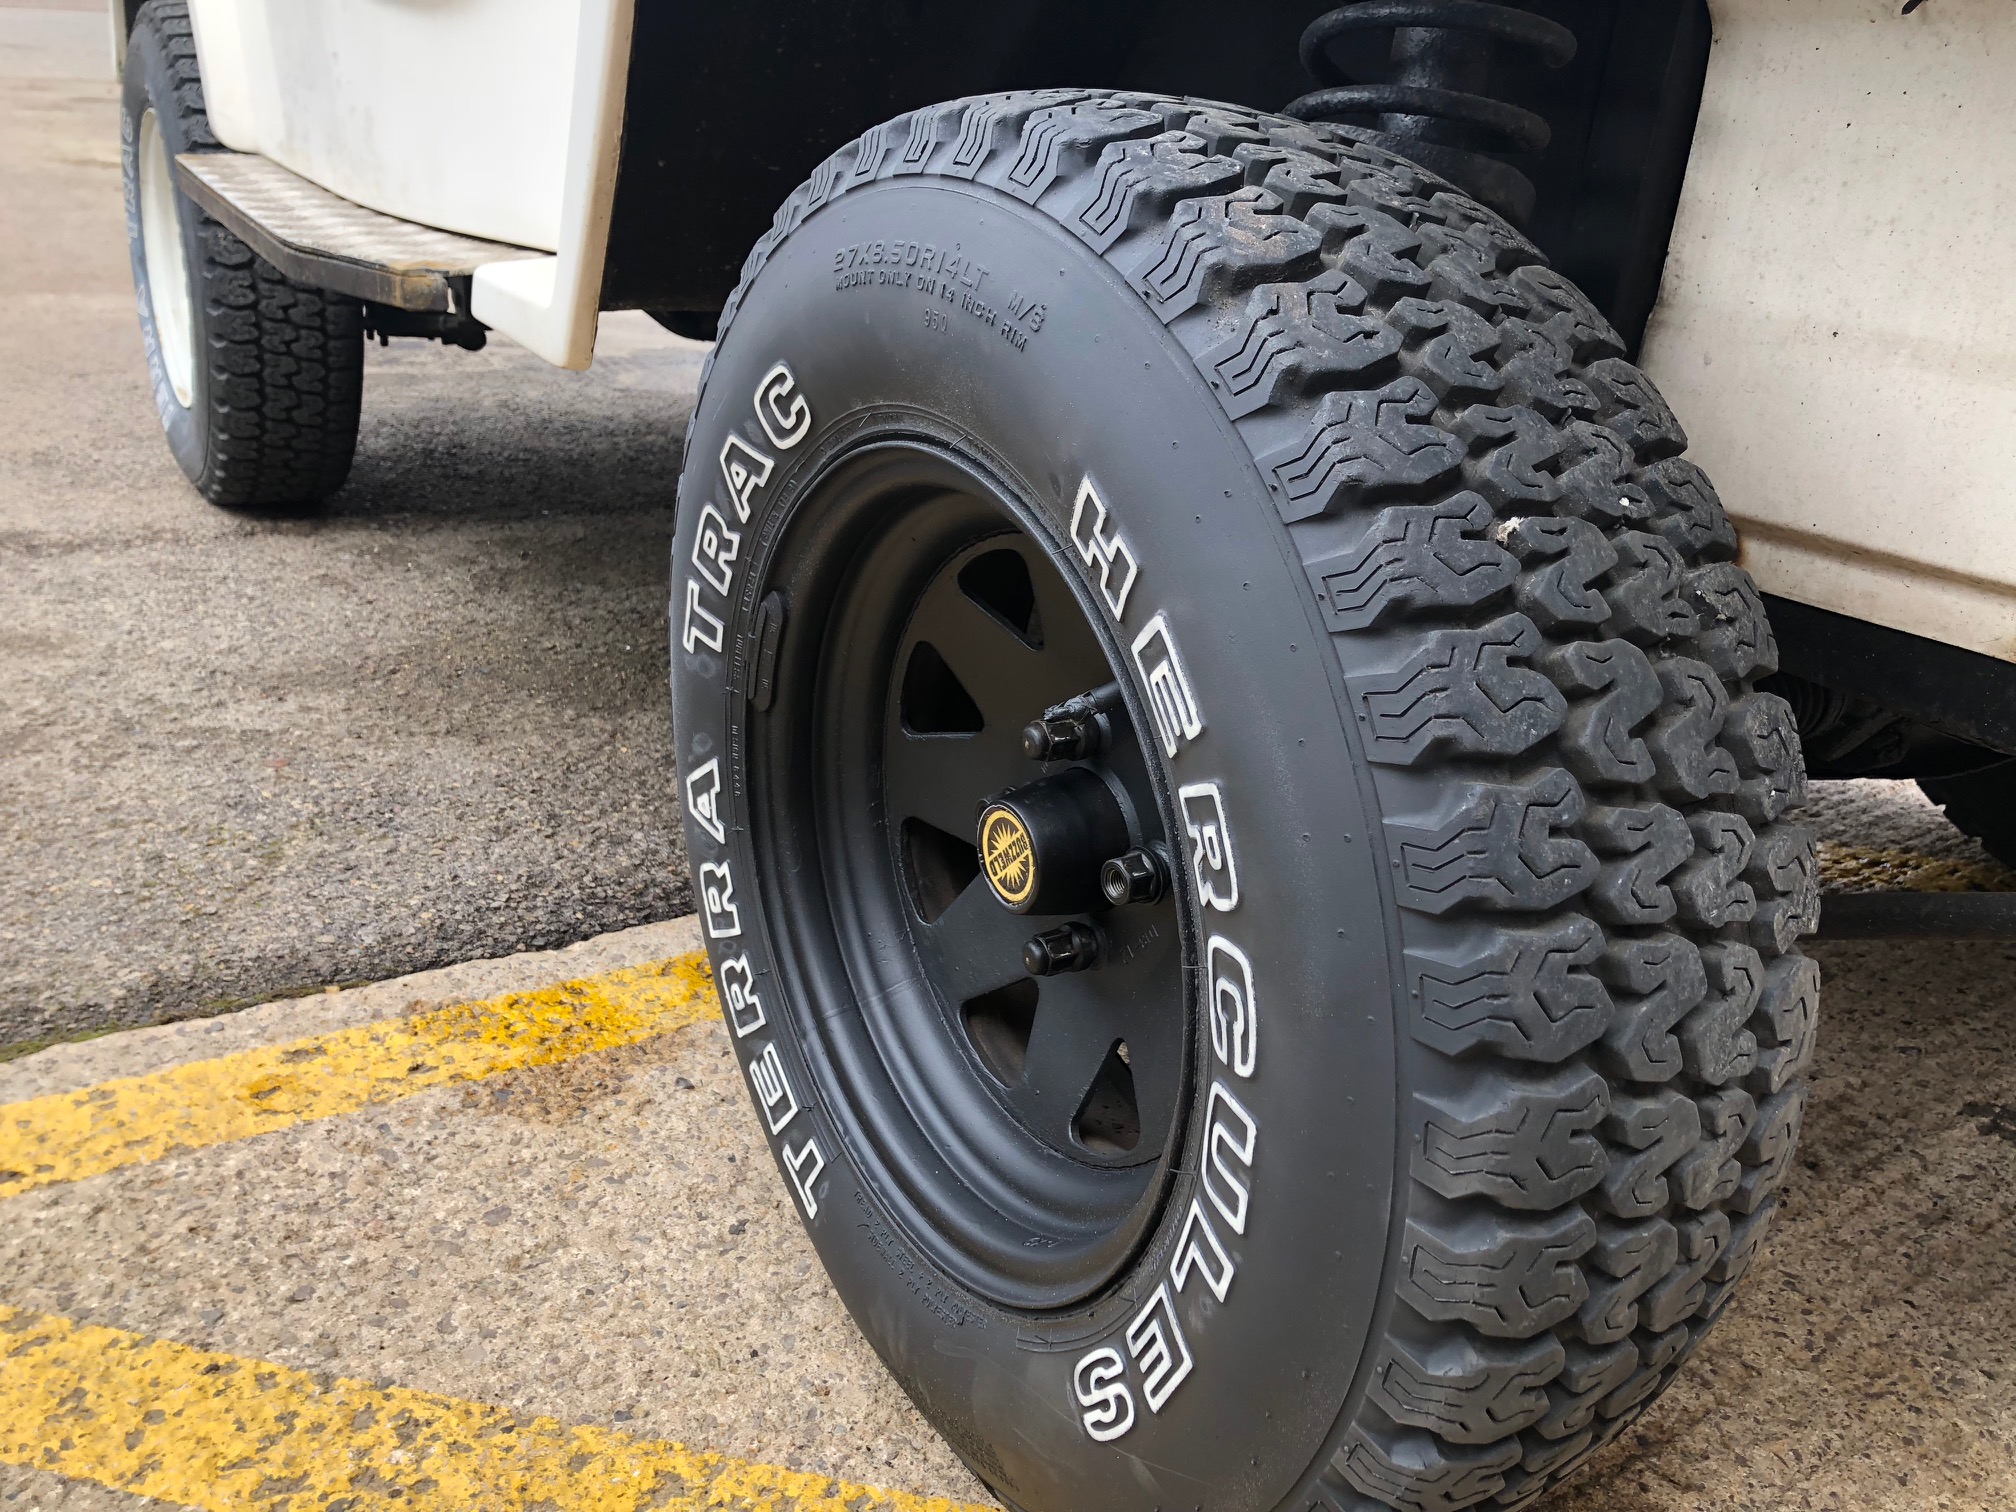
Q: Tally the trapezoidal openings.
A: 5